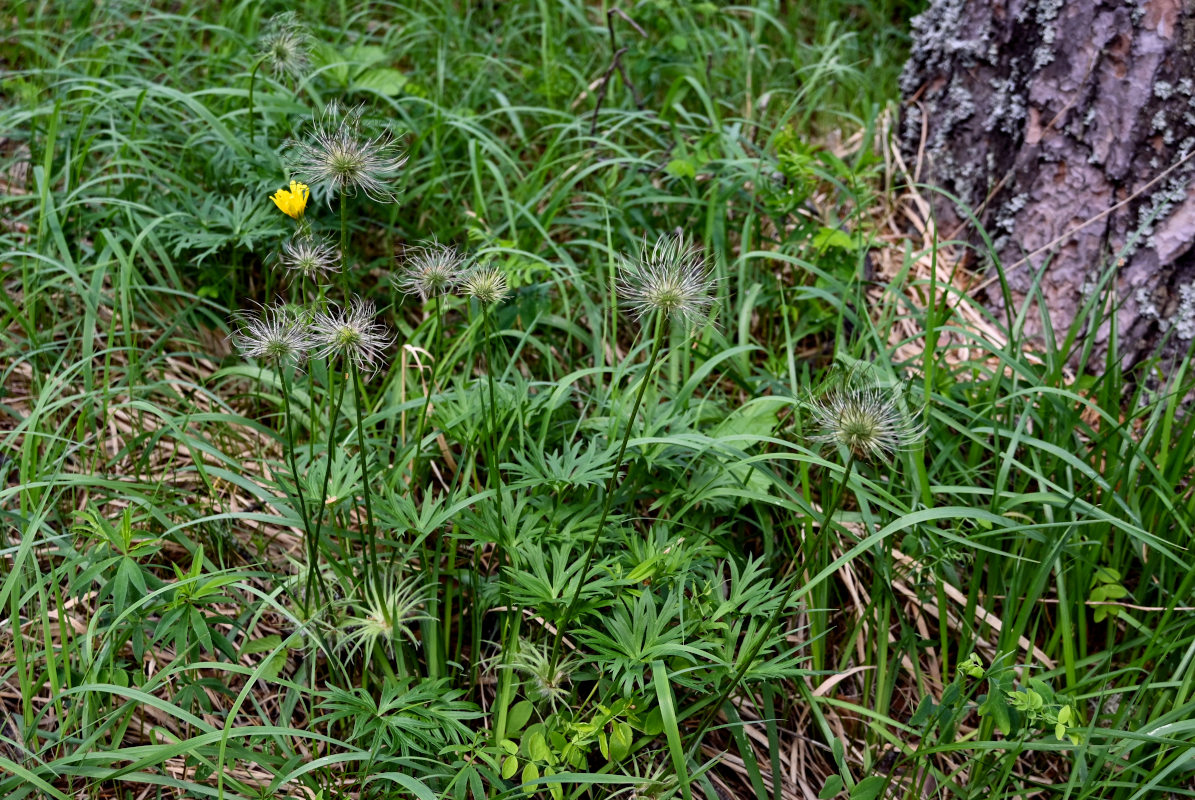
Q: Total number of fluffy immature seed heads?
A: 9